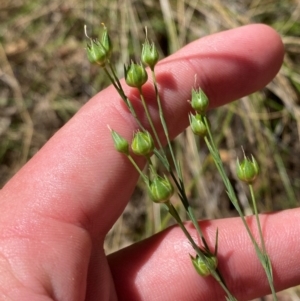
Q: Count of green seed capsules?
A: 11